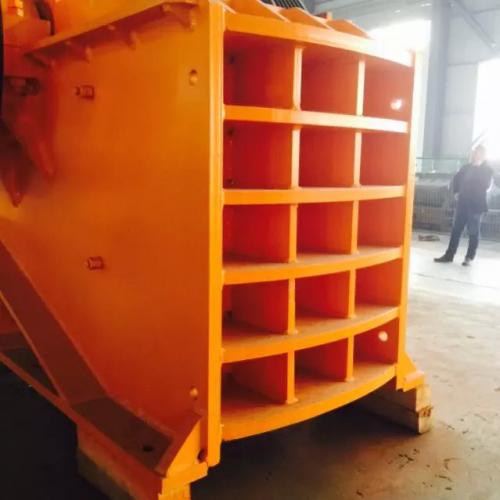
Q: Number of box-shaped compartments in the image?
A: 15